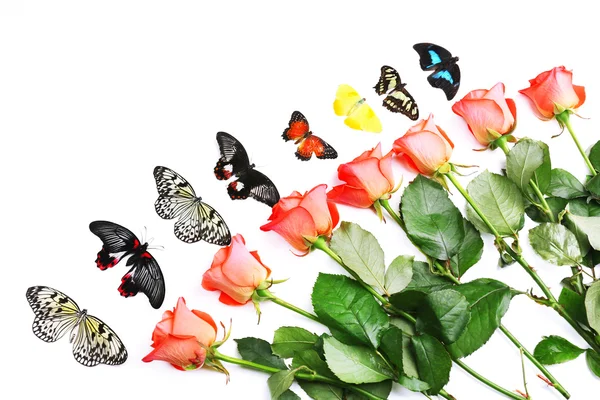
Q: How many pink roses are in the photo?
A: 7